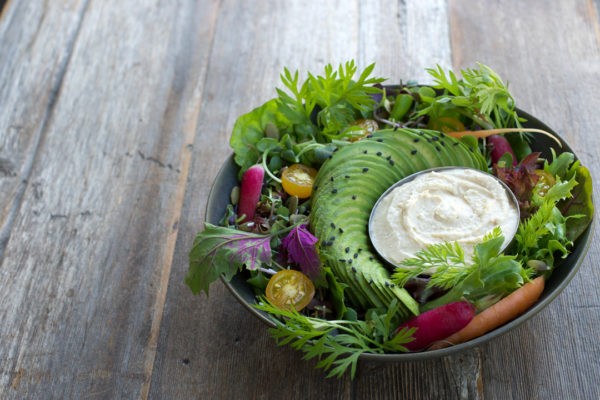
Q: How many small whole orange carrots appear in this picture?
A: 2